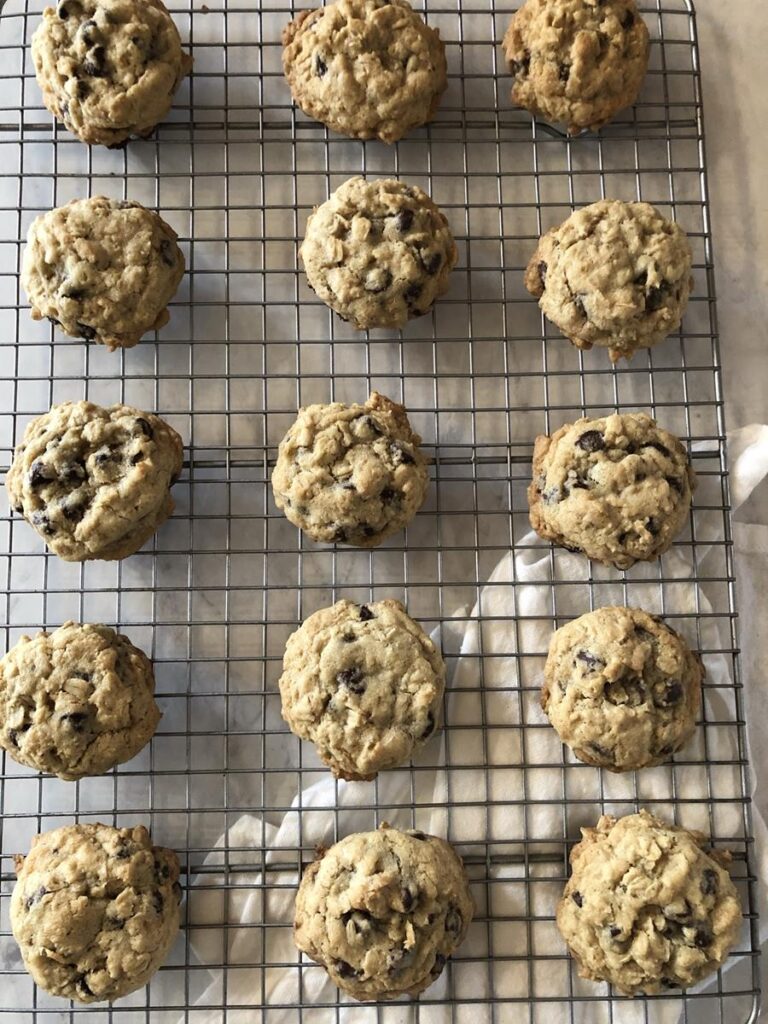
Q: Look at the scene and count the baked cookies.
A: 15